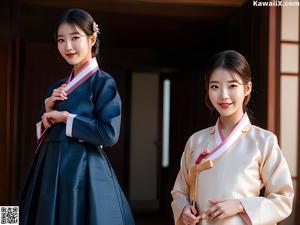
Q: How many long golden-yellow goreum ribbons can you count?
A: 1